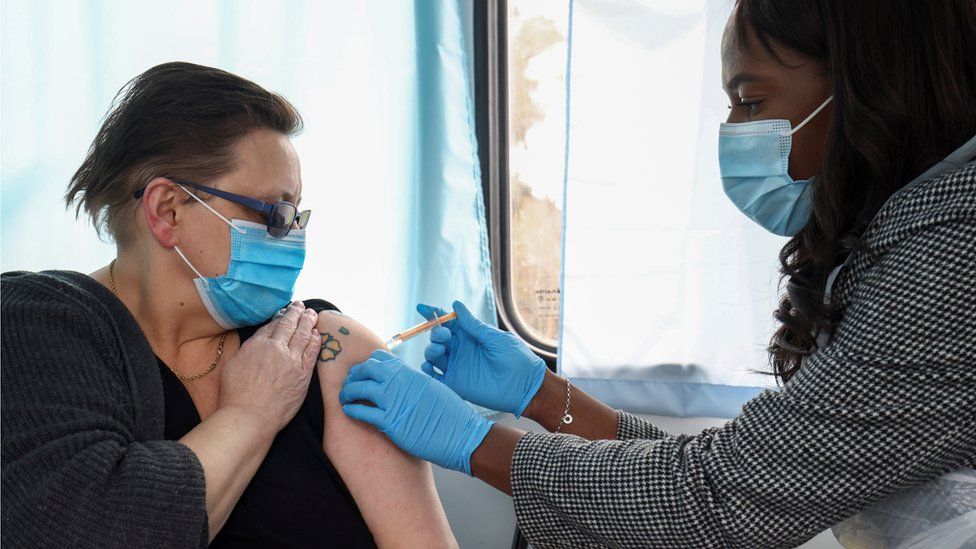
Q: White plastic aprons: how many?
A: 1